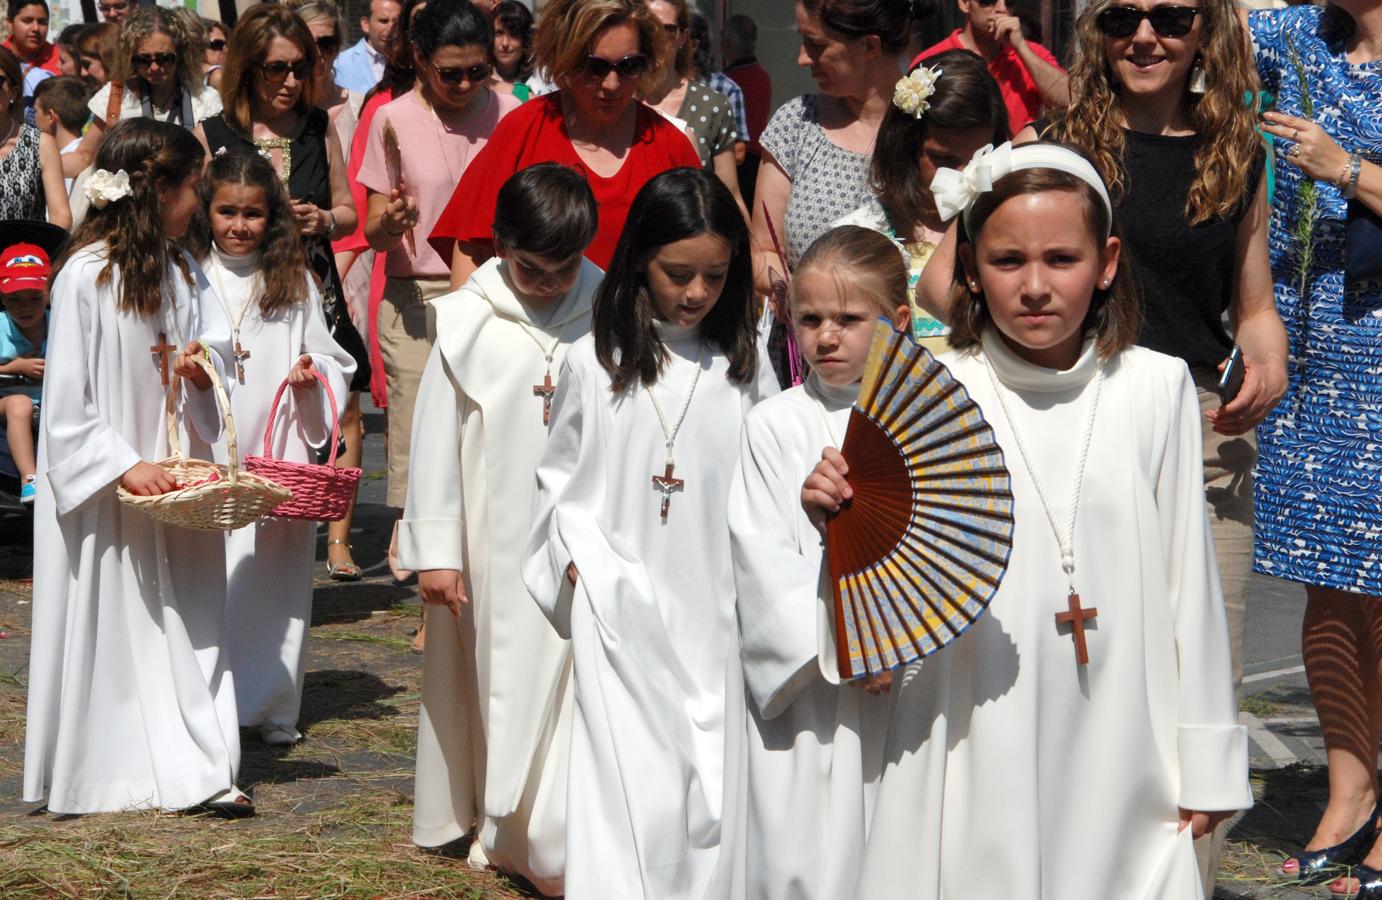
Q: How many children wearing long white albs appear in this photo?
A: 6